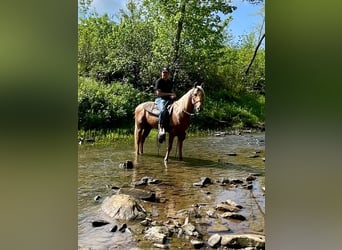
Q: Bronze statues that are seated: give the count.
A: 0